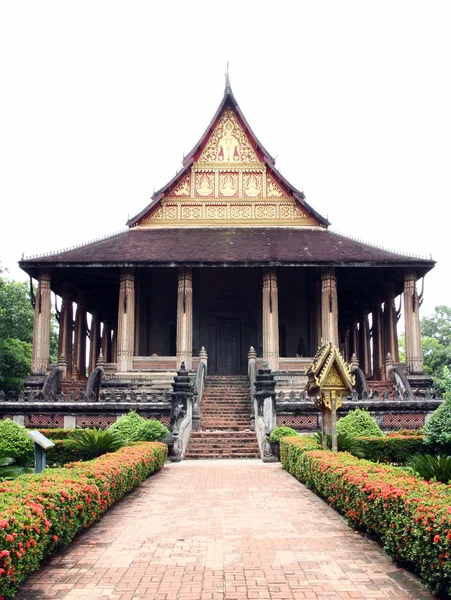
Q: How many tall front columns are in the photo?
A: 6